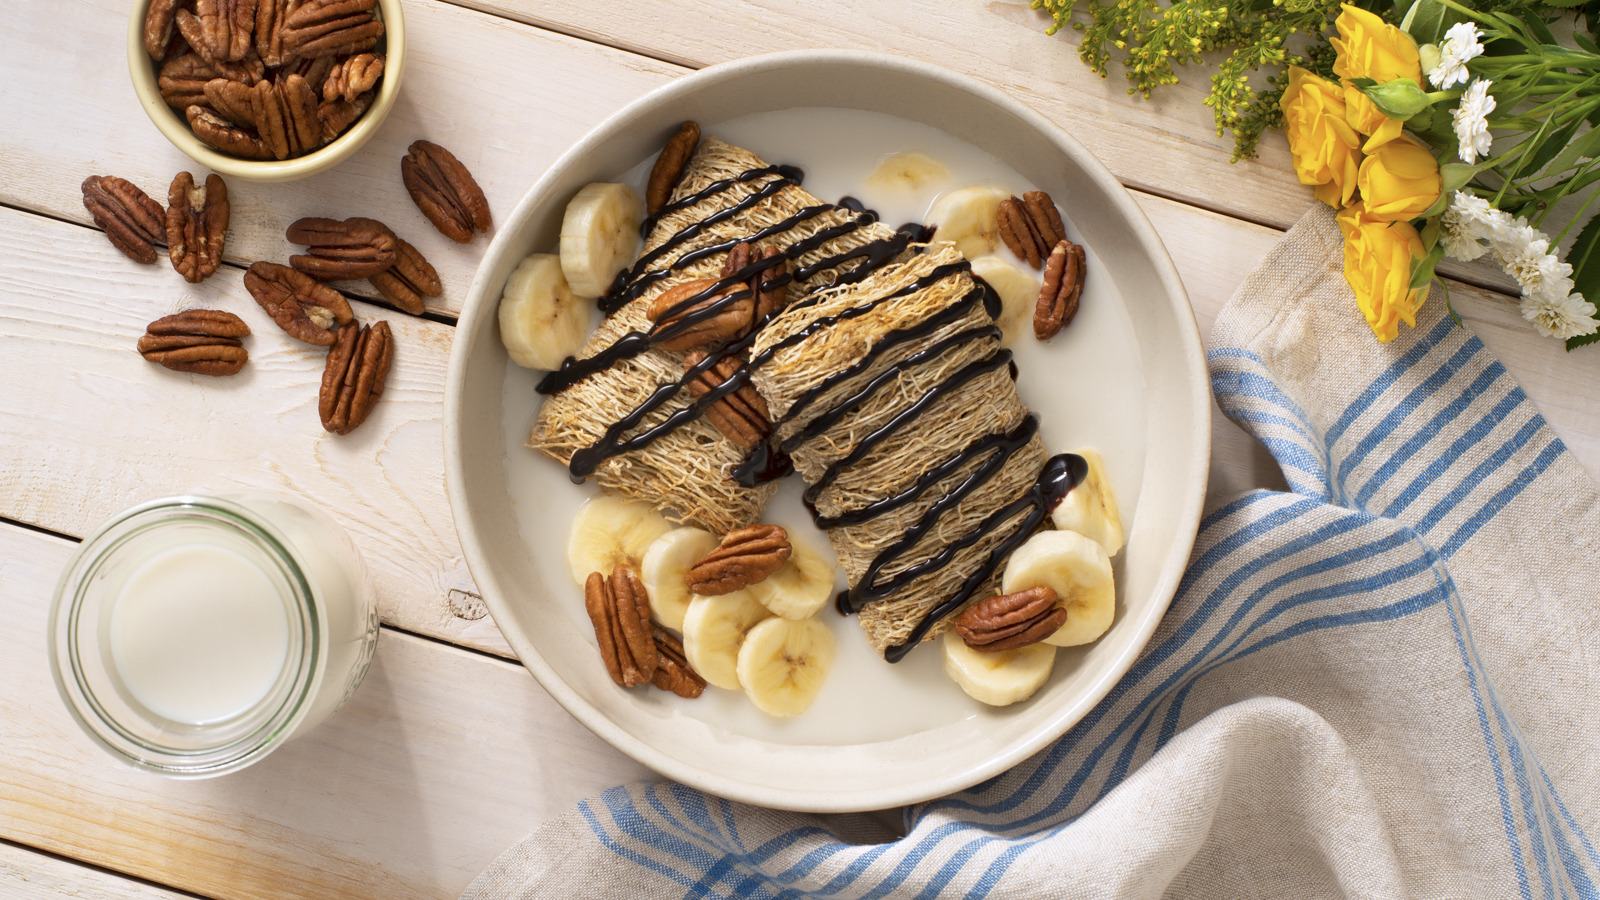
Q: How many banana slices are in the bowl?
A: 13